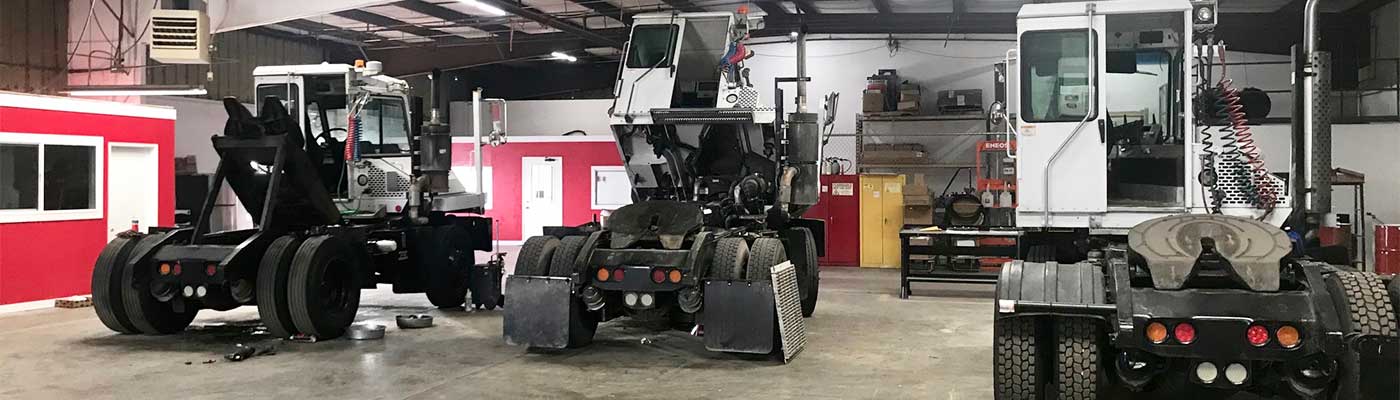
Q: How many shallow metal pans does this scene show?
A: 2